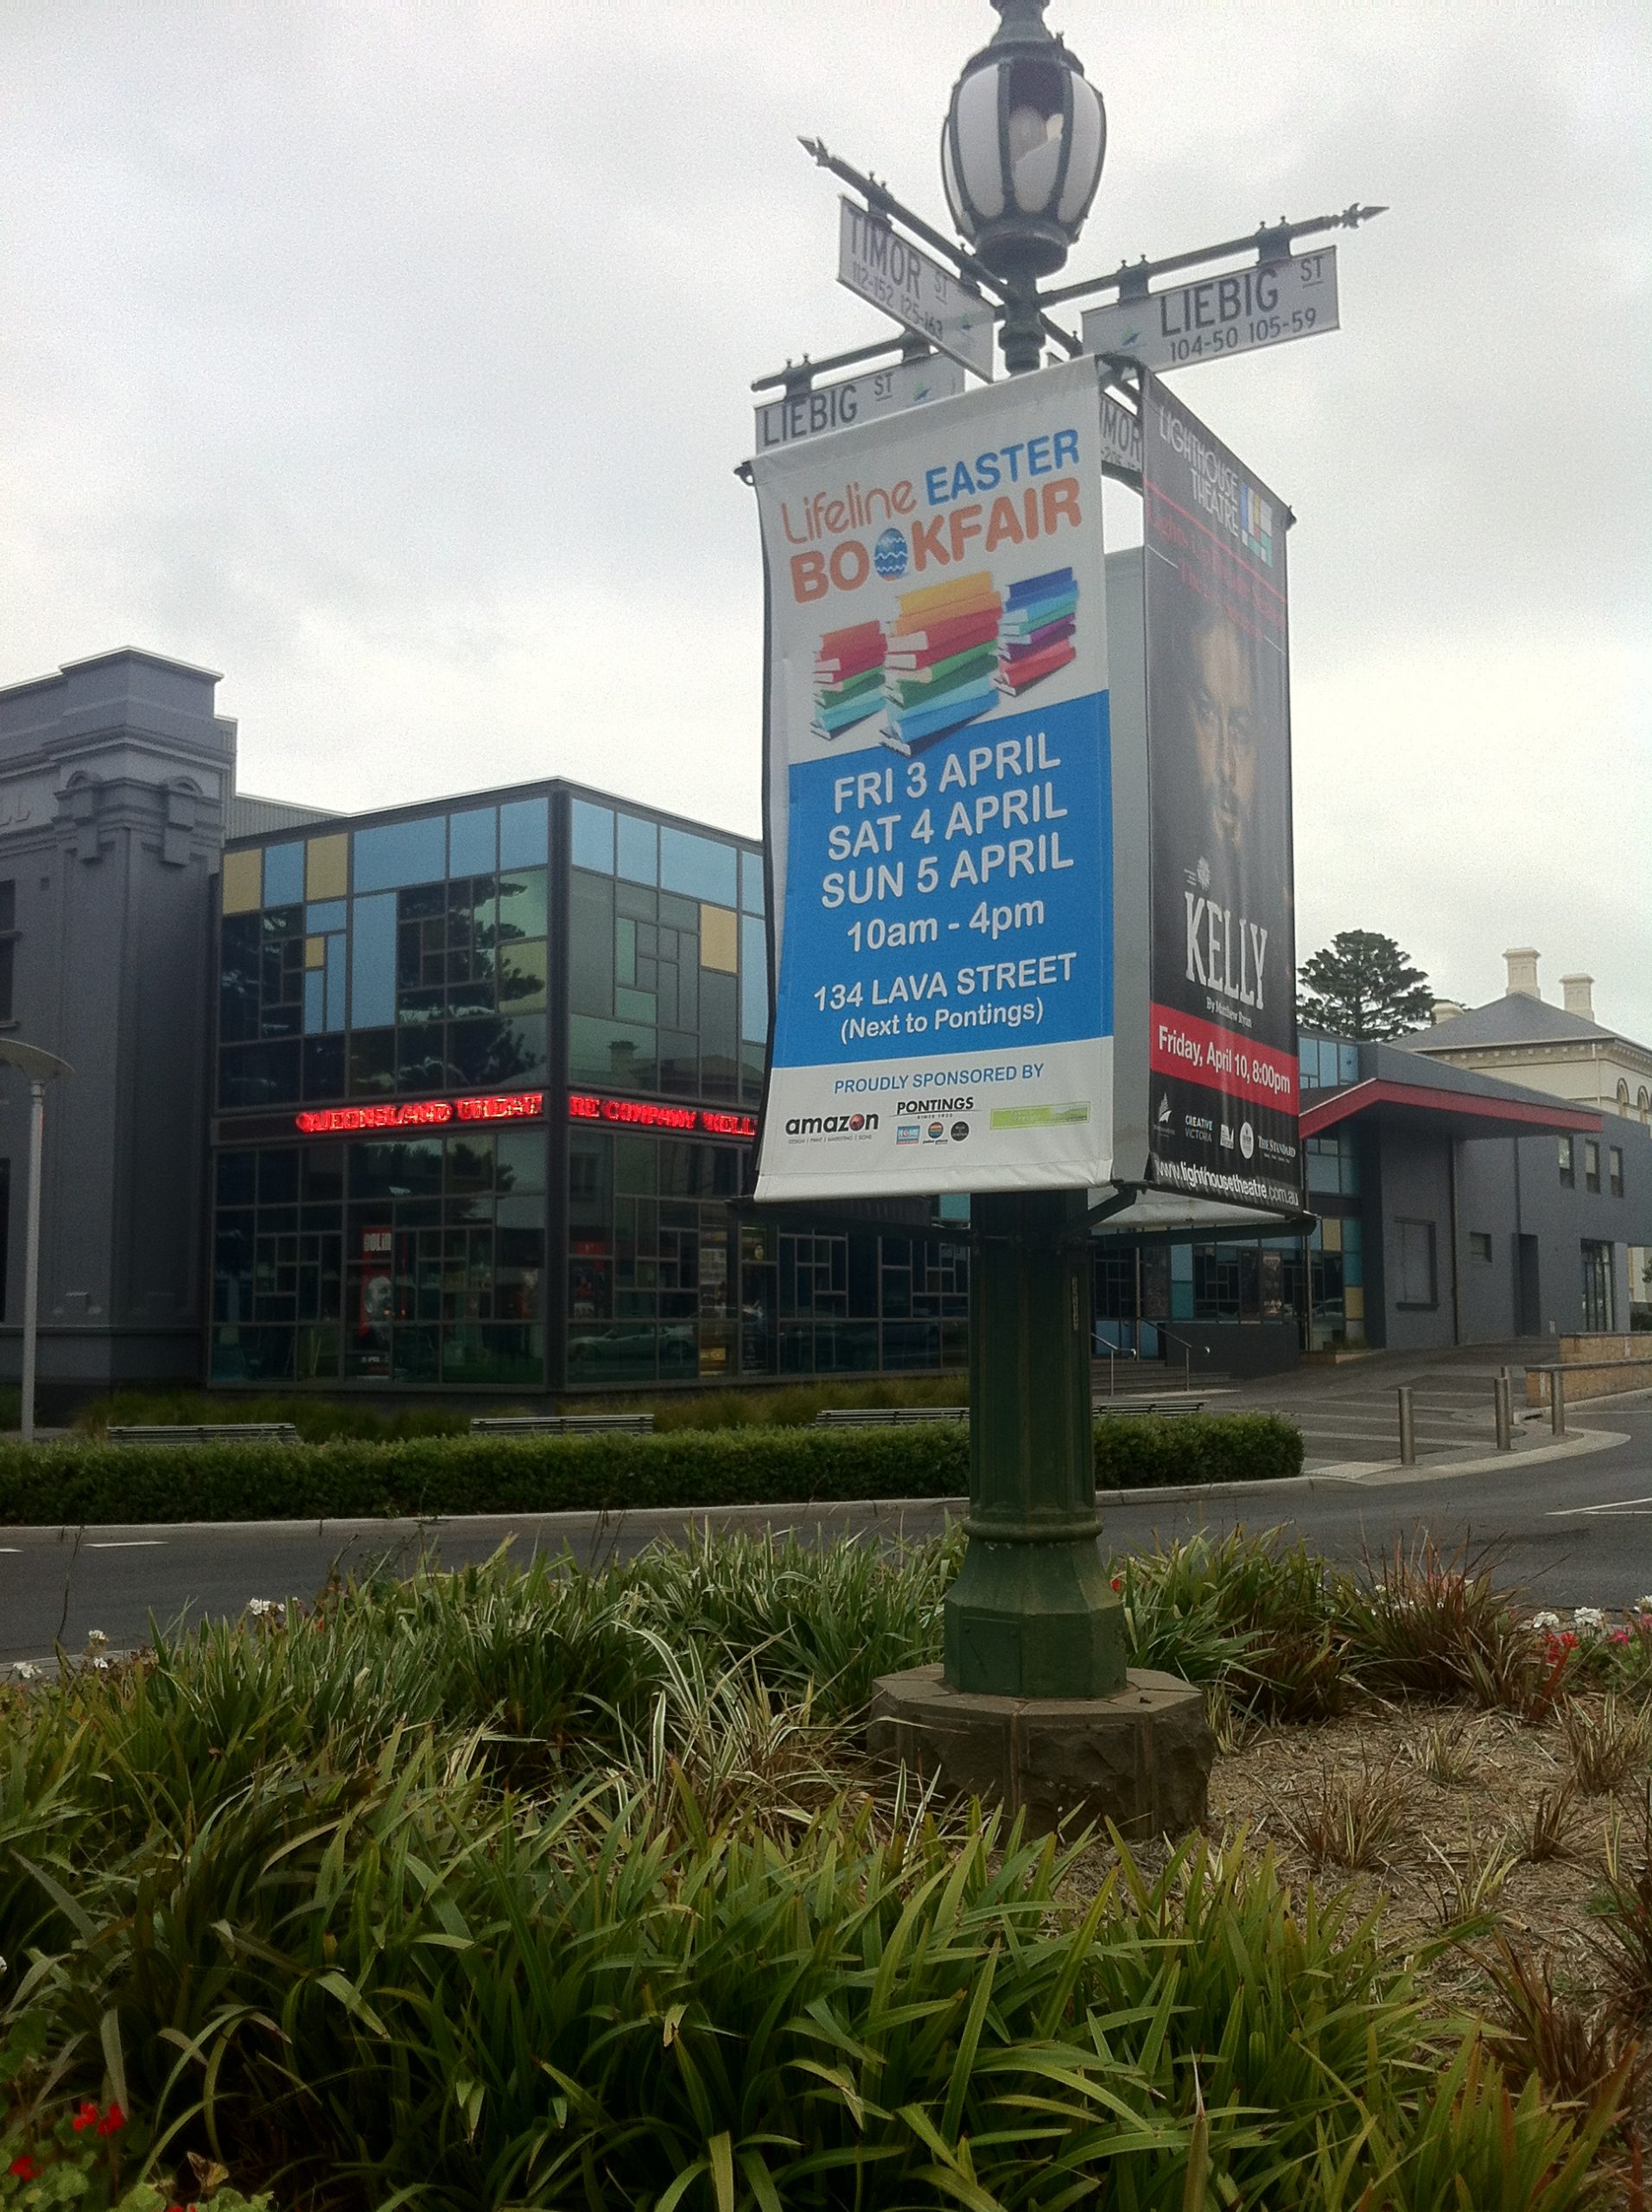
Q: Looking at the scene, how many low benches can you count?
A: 4